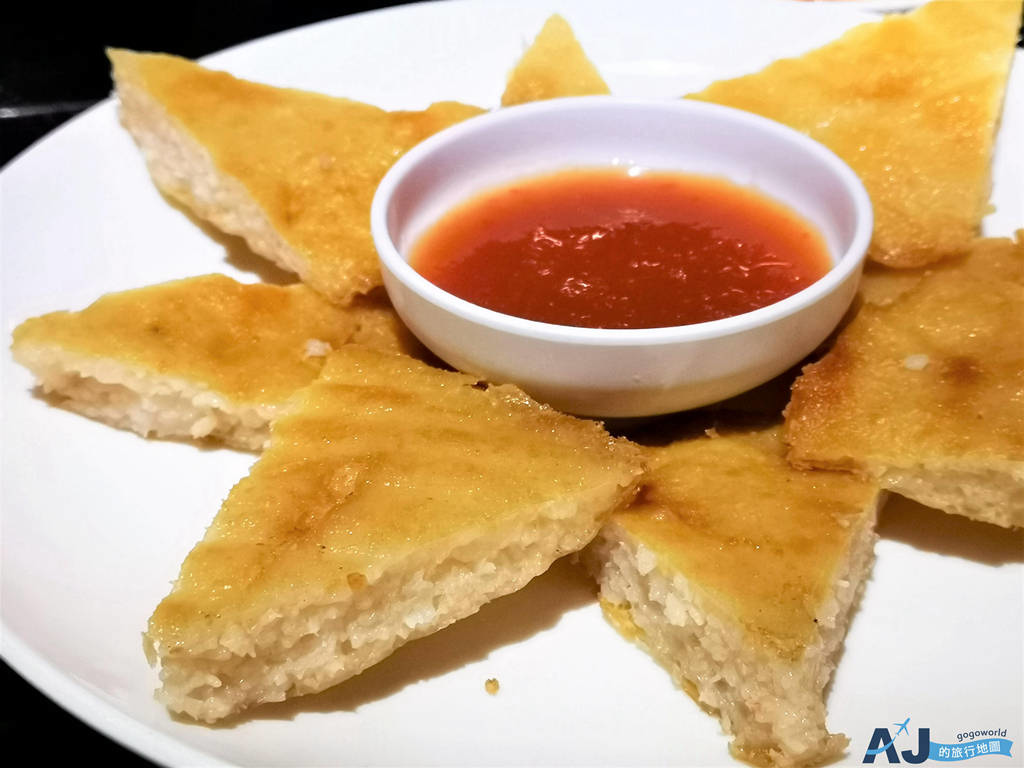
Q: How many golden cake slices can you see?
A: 7